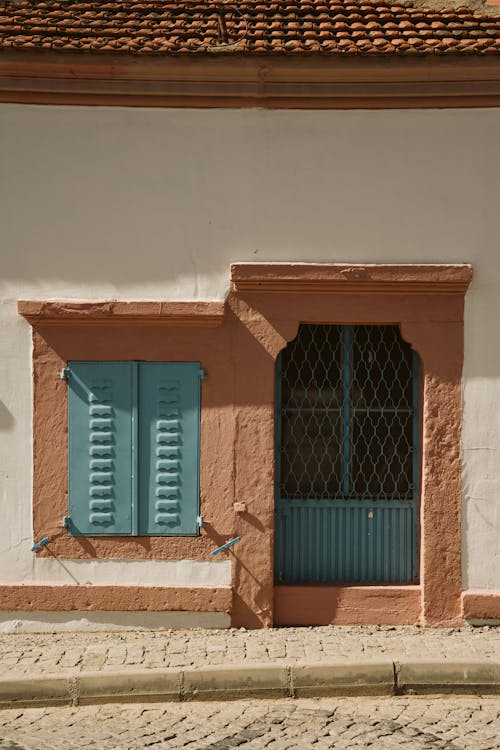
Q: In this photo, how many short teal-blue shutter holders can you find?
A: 2